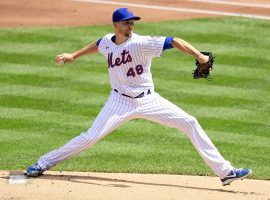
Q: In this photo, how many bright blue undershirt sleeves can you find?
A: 2